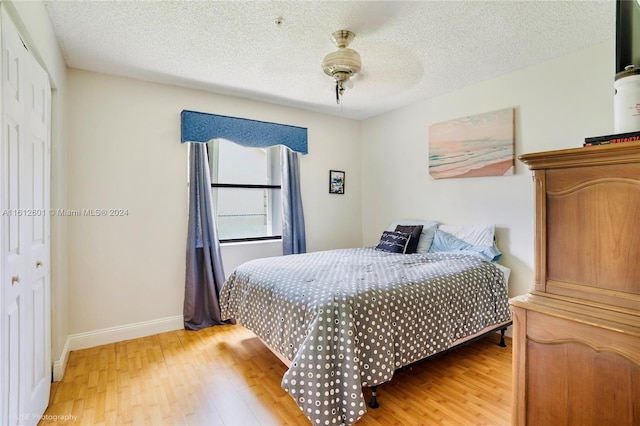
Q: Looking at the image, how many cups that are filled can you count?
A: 0